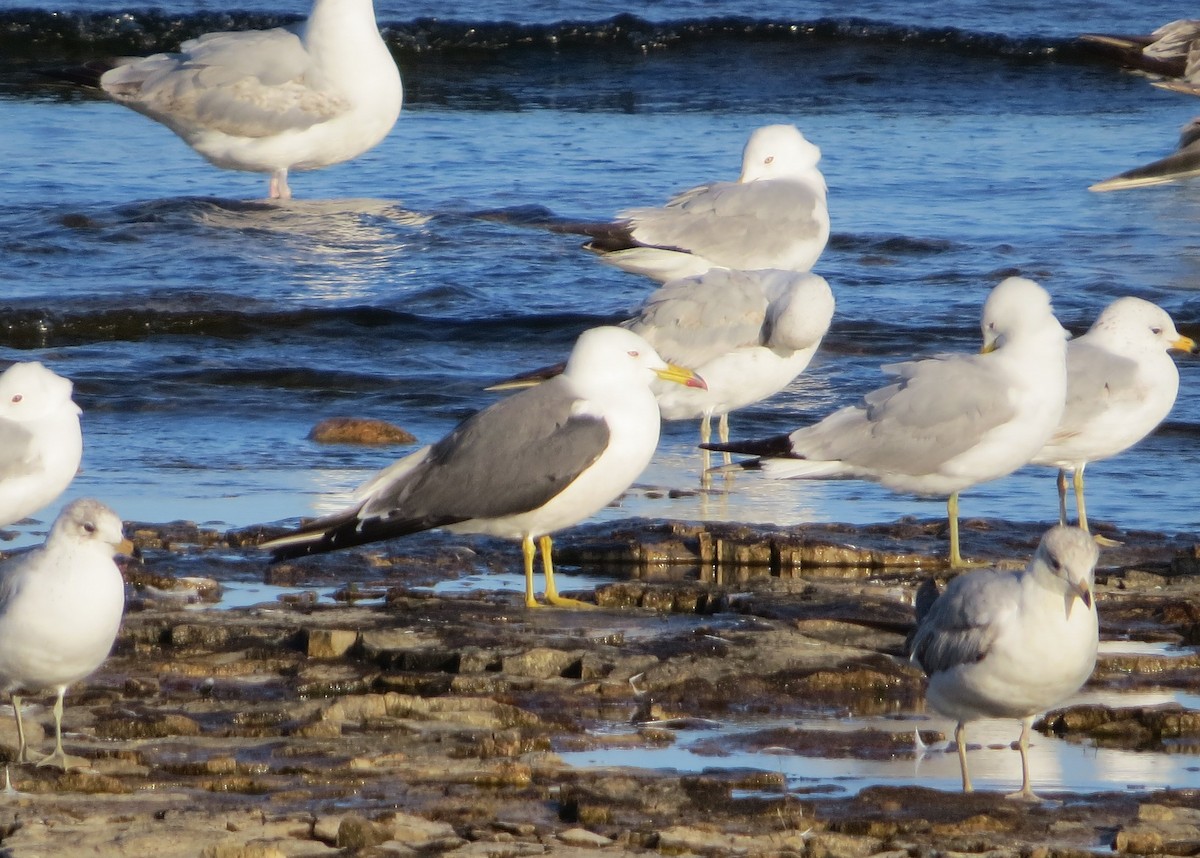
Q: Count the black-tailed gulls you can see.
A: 1